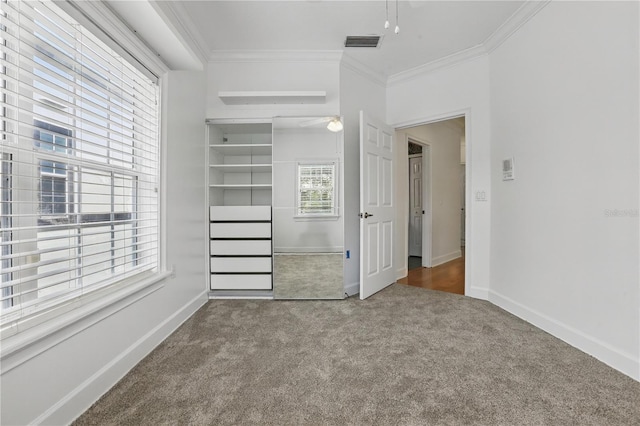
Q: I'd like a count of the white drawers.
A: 5